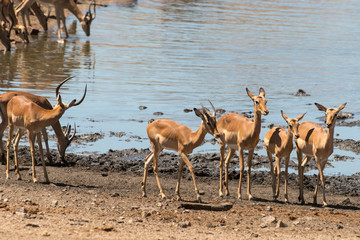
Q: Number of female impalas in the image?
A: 3